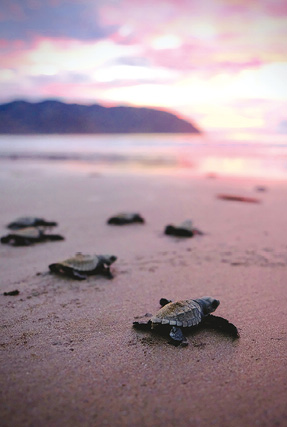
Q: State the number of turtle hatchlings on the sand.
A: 6